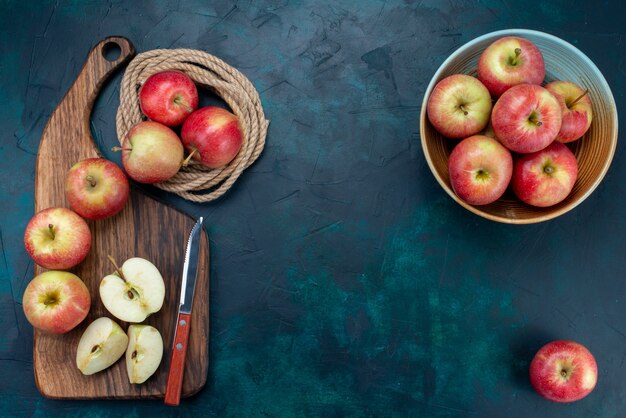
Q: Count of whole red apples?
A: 13